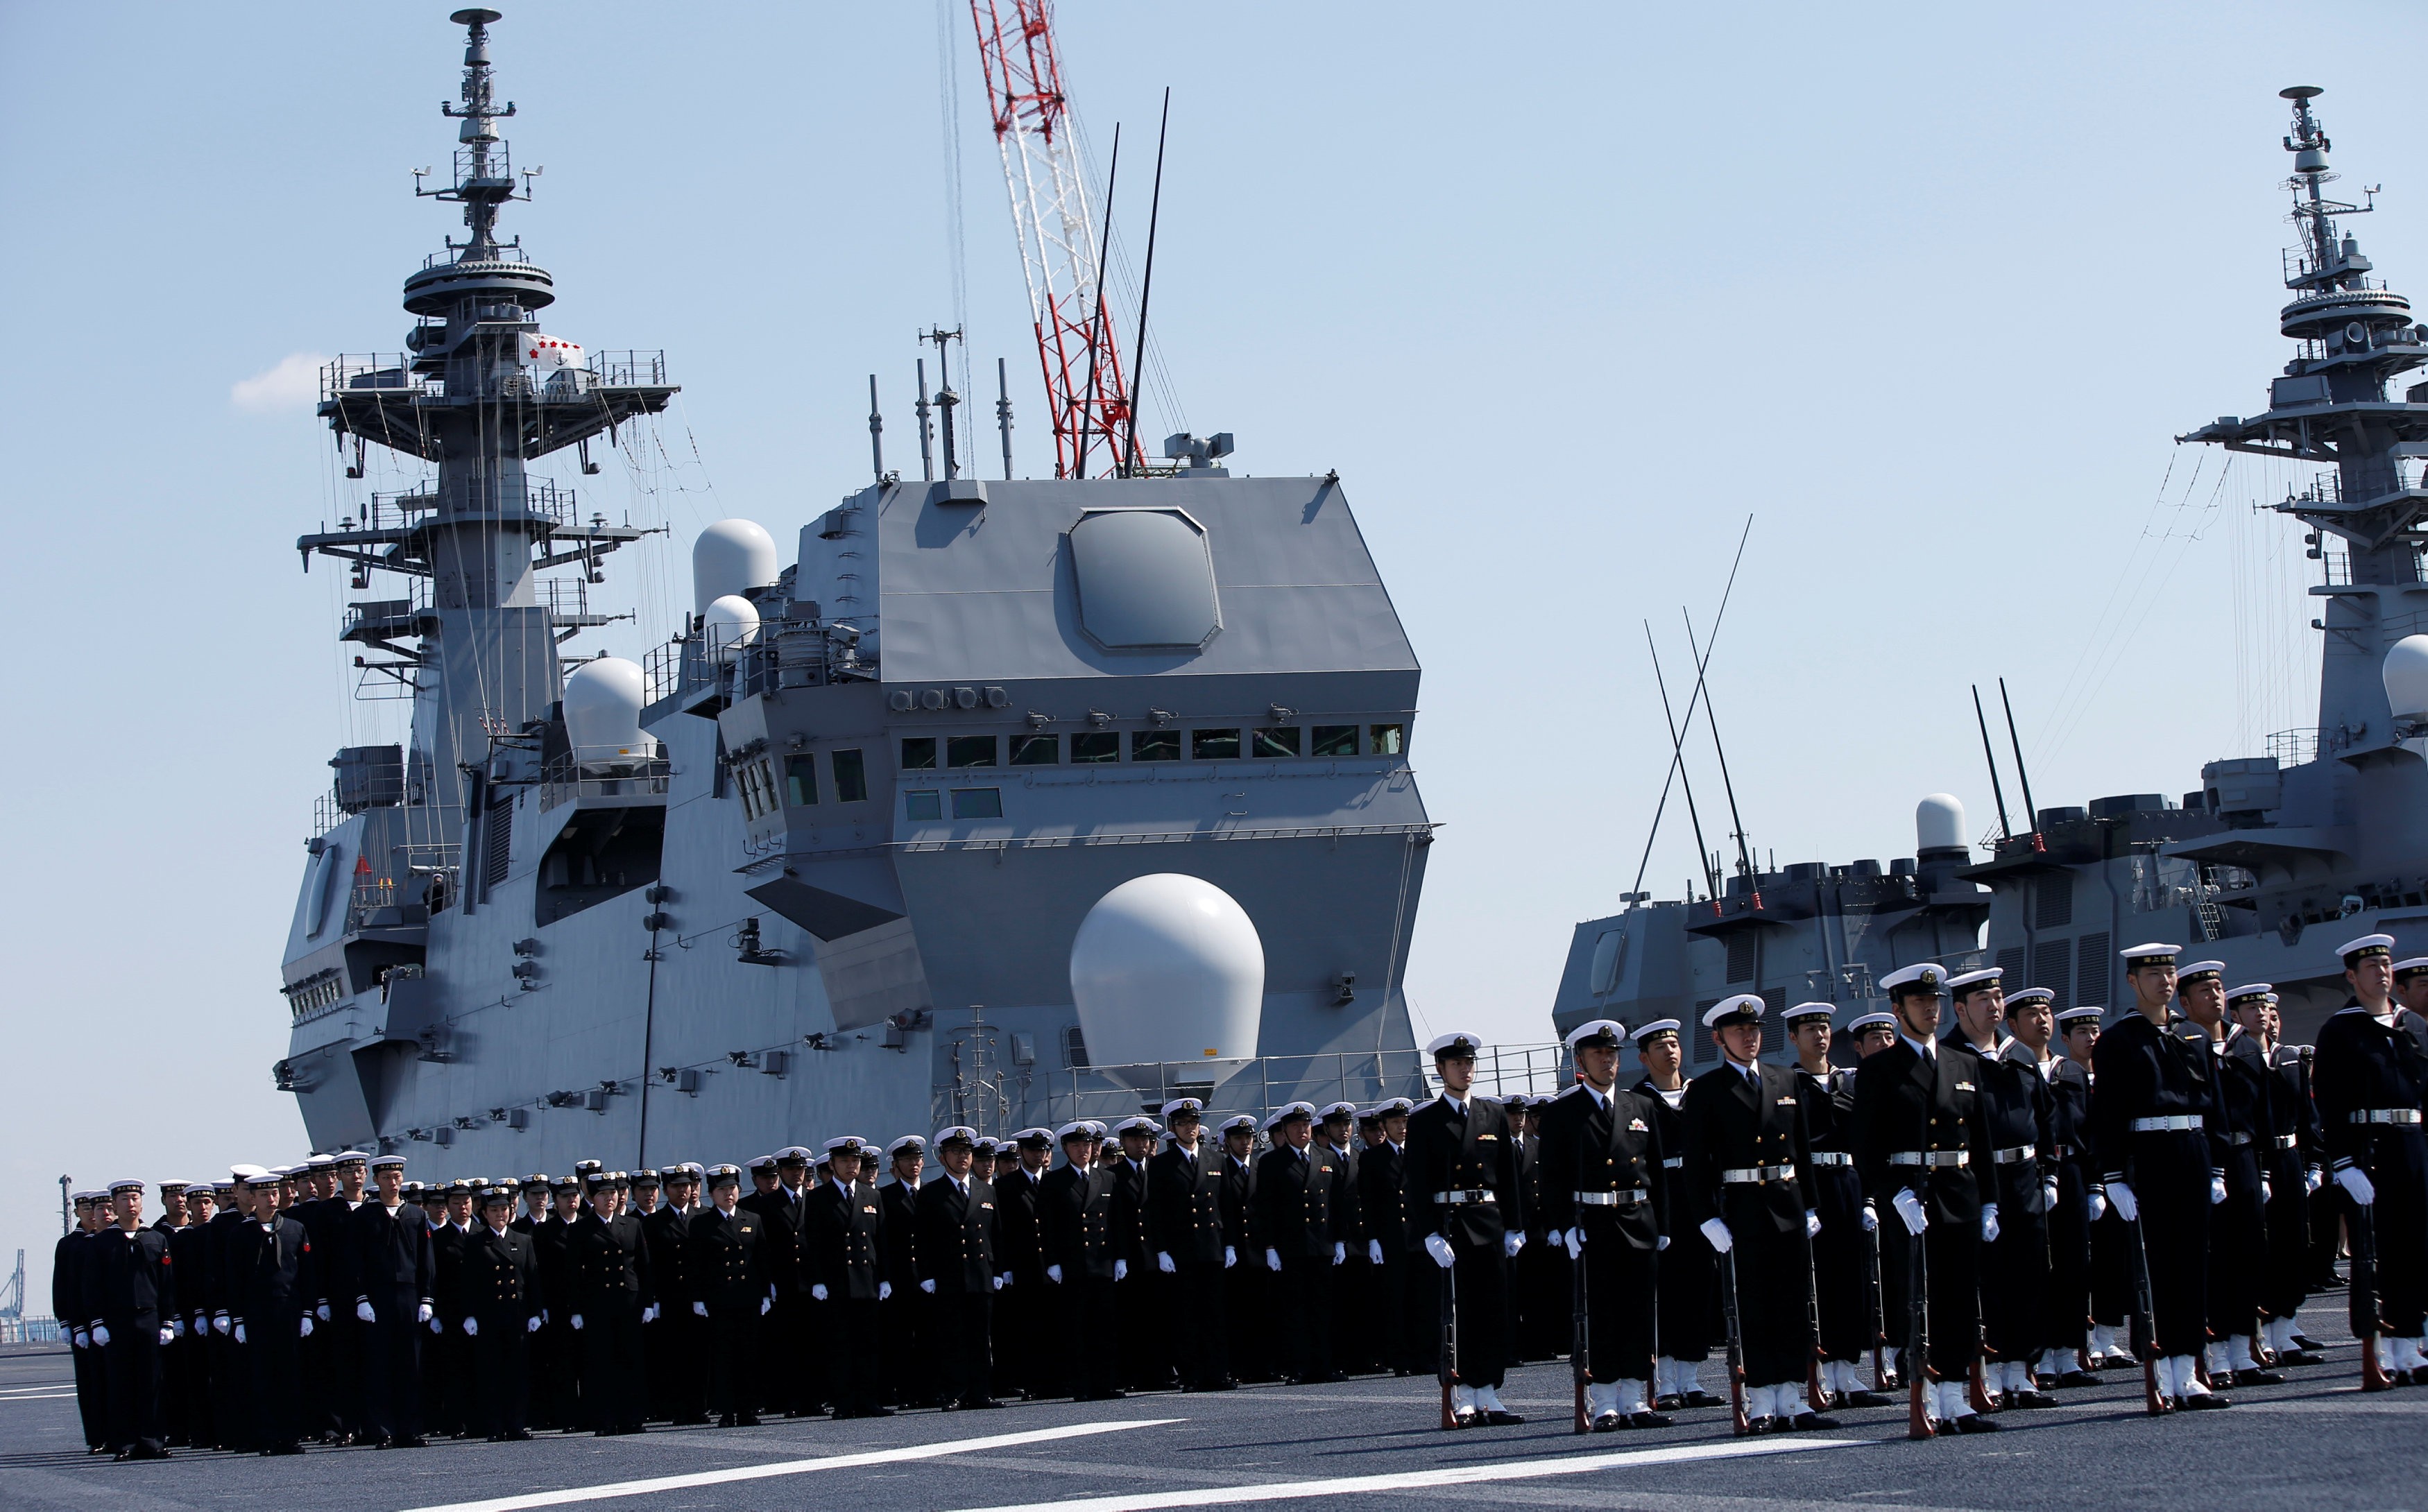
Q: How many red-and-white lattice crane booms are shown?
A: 1